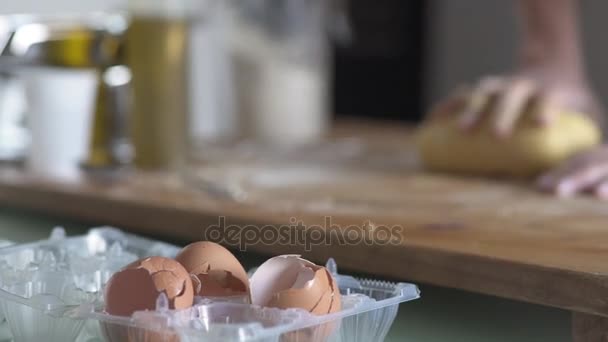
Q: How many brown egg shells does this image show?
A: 3